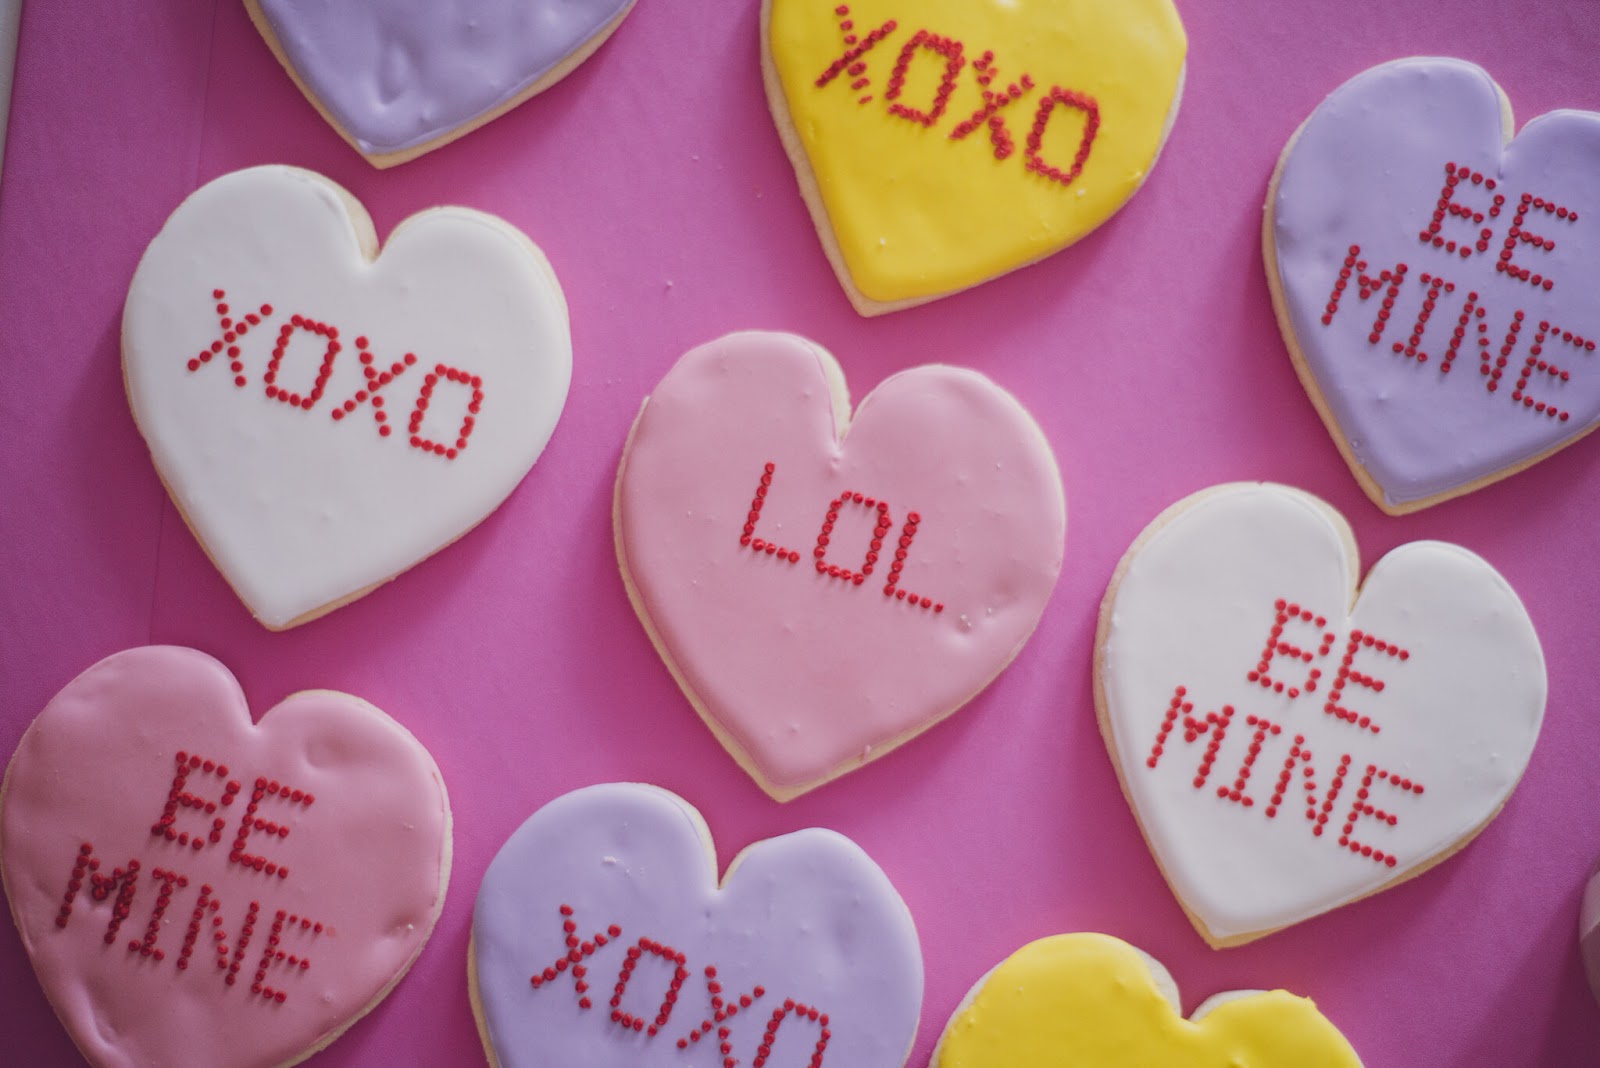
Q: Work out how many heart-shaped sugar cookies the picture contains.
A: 9